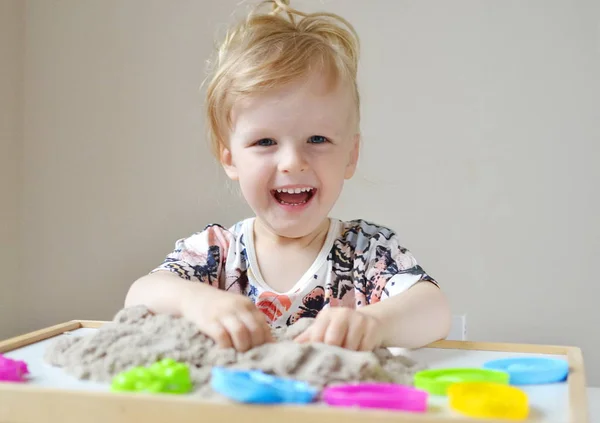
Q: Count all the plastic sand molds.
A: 7